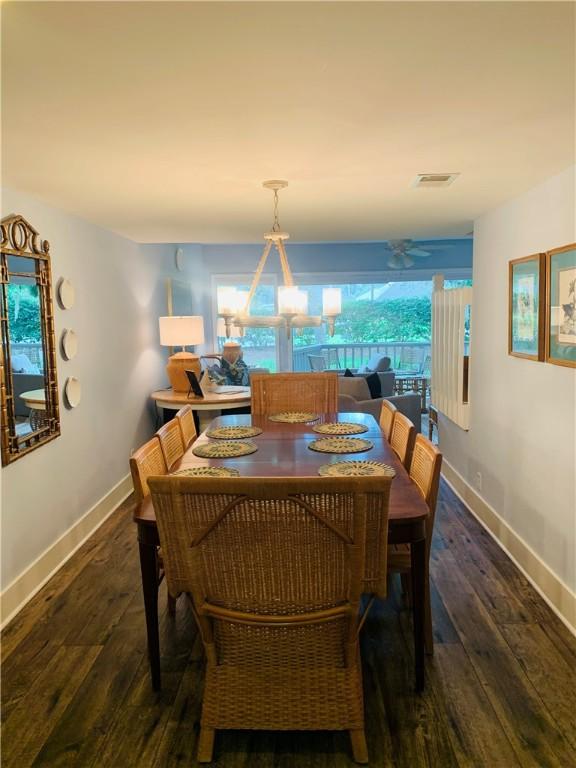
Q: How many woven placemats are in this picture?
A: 7